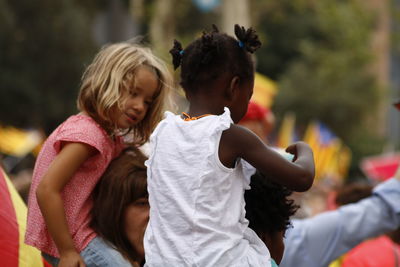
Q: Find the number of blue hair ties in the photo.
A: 2